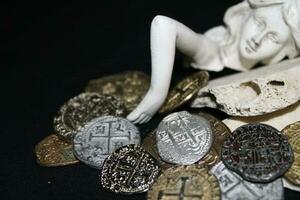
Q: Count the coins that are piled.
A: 13